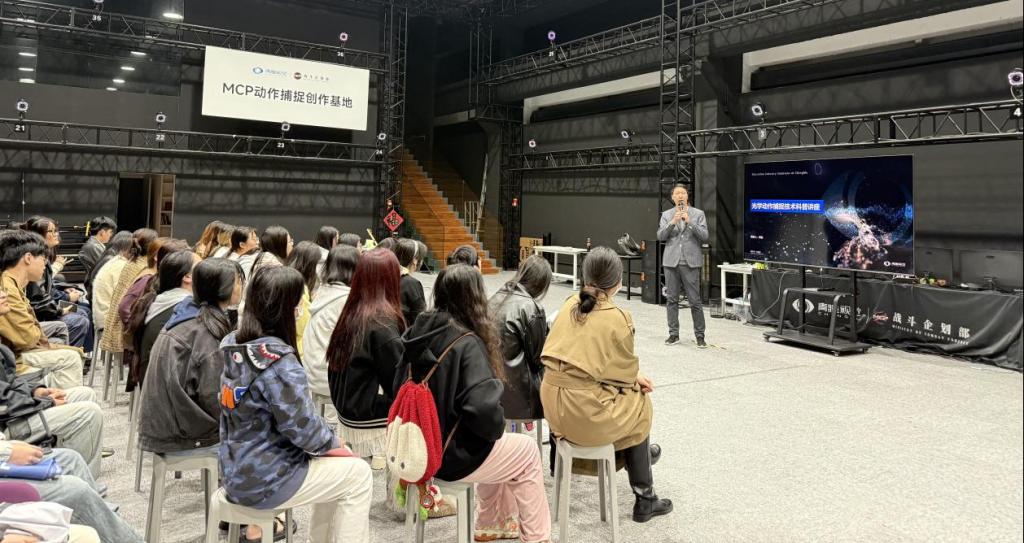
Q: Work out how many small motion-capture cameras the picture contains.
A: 11